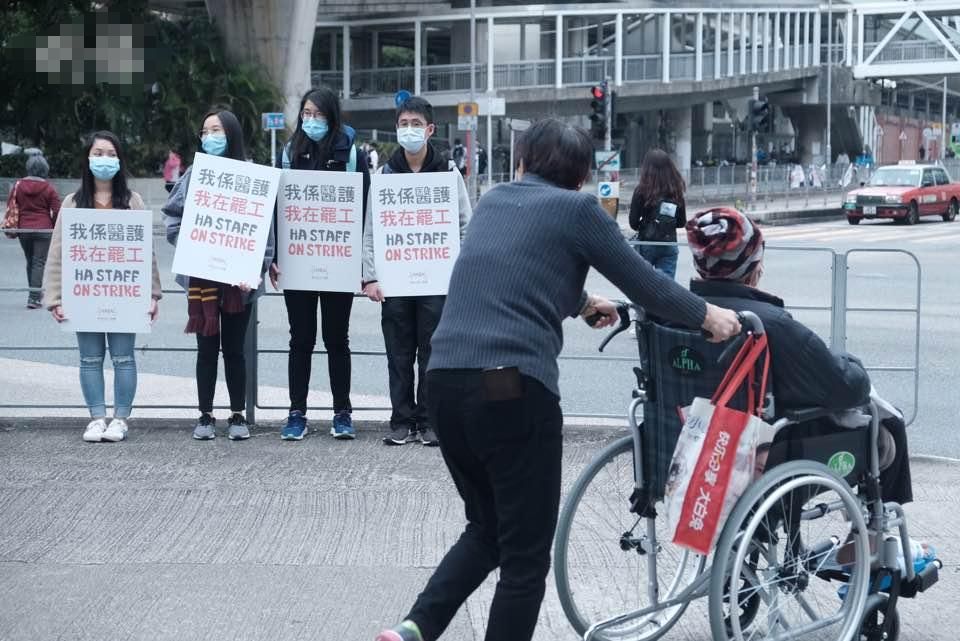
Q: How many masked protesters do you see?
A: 4